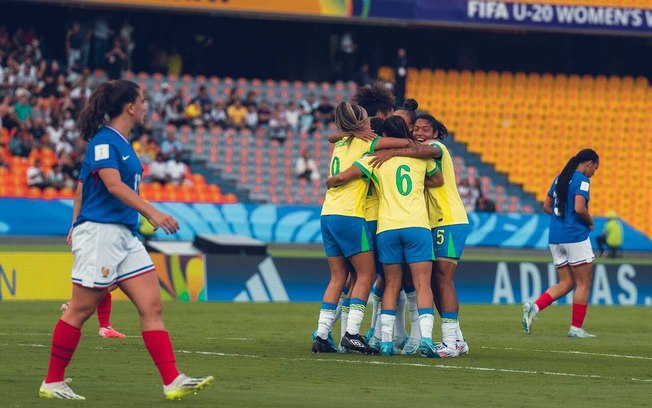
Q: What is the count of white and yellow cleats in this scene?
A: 2